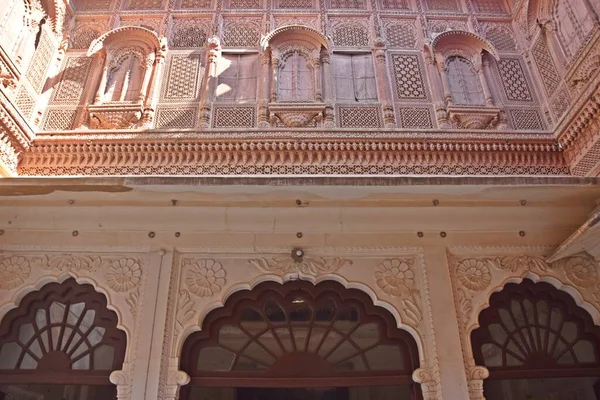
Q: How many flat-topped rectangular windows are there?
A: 2